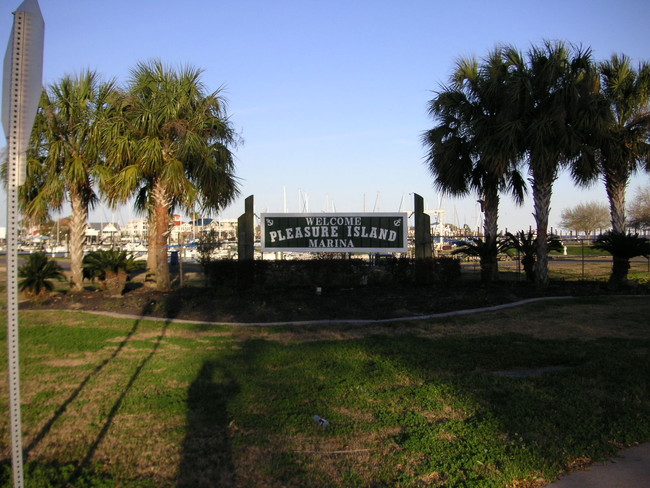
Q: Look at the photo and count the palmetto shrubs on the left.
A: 2